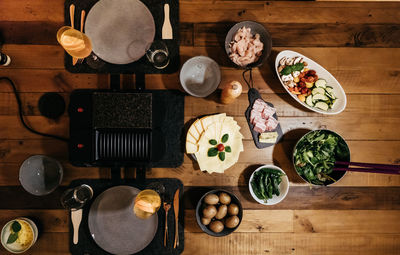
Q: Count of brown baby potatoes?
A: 8